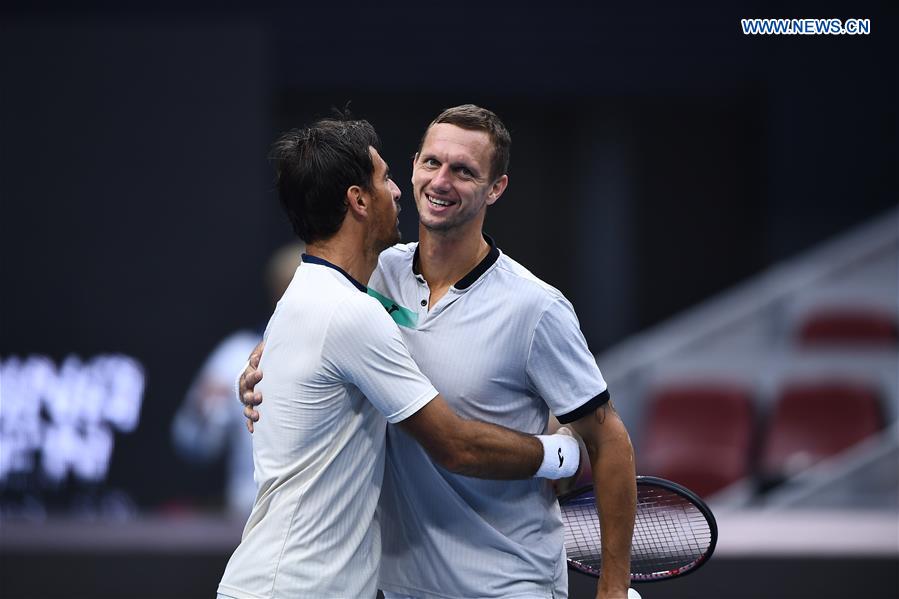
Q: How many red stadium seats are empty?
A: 3